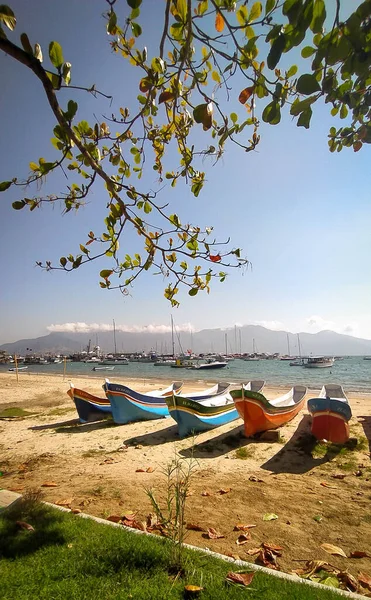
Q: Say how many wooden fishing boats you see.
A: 5